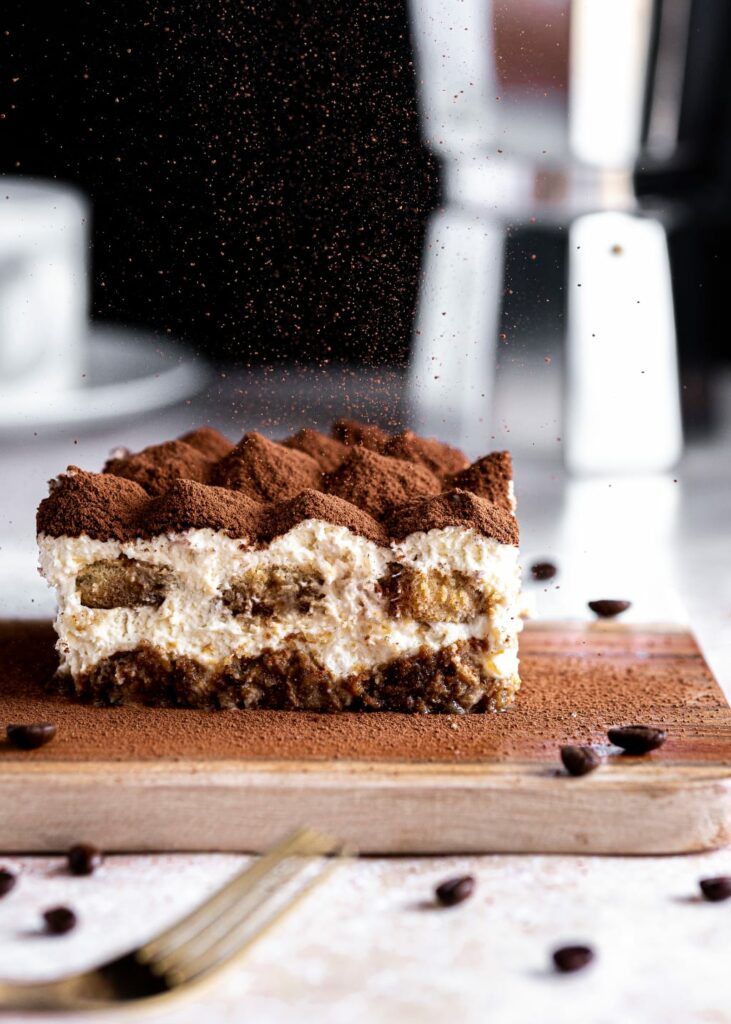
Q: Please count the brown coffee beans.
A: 11